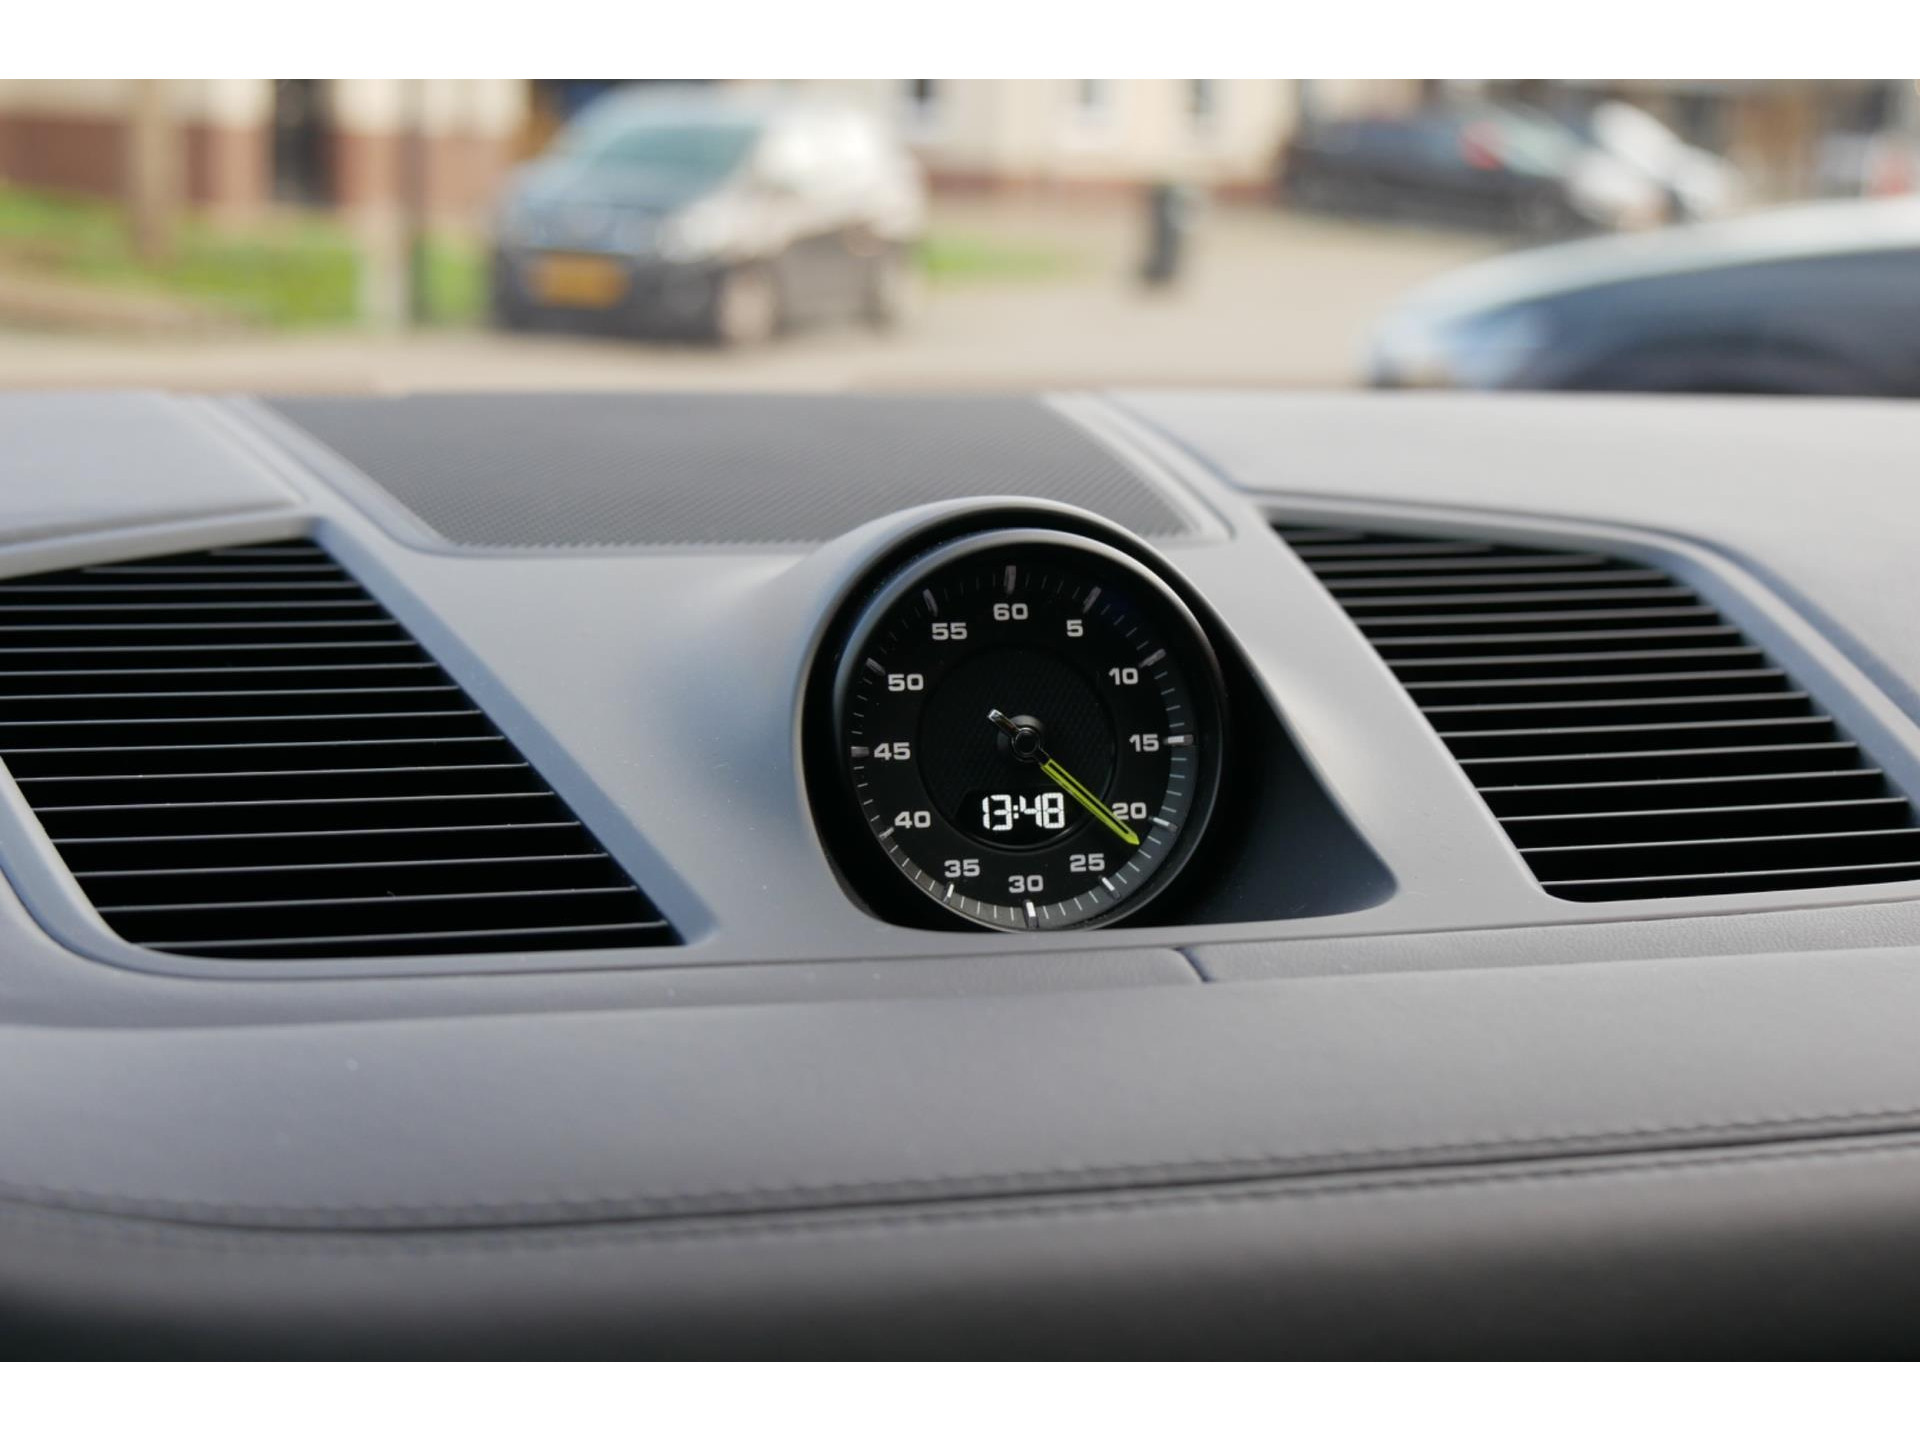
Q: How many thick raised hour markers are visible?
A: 12